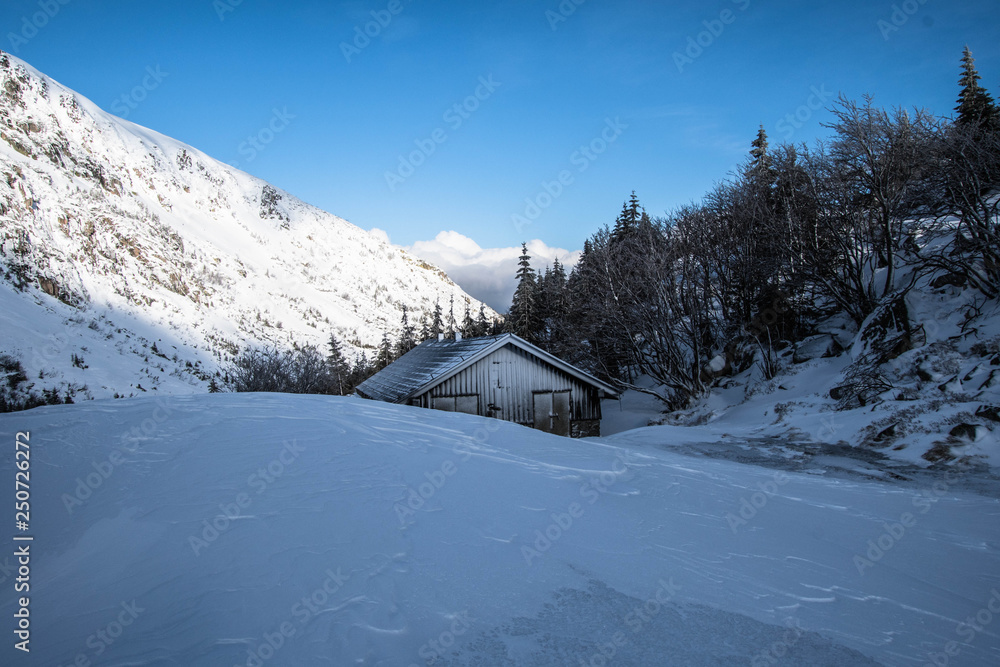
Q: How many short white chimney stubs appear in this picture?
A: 2